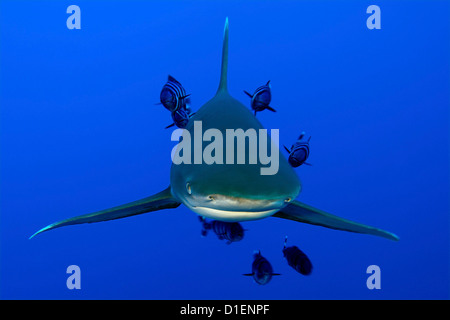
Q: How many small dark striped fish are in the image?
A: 7